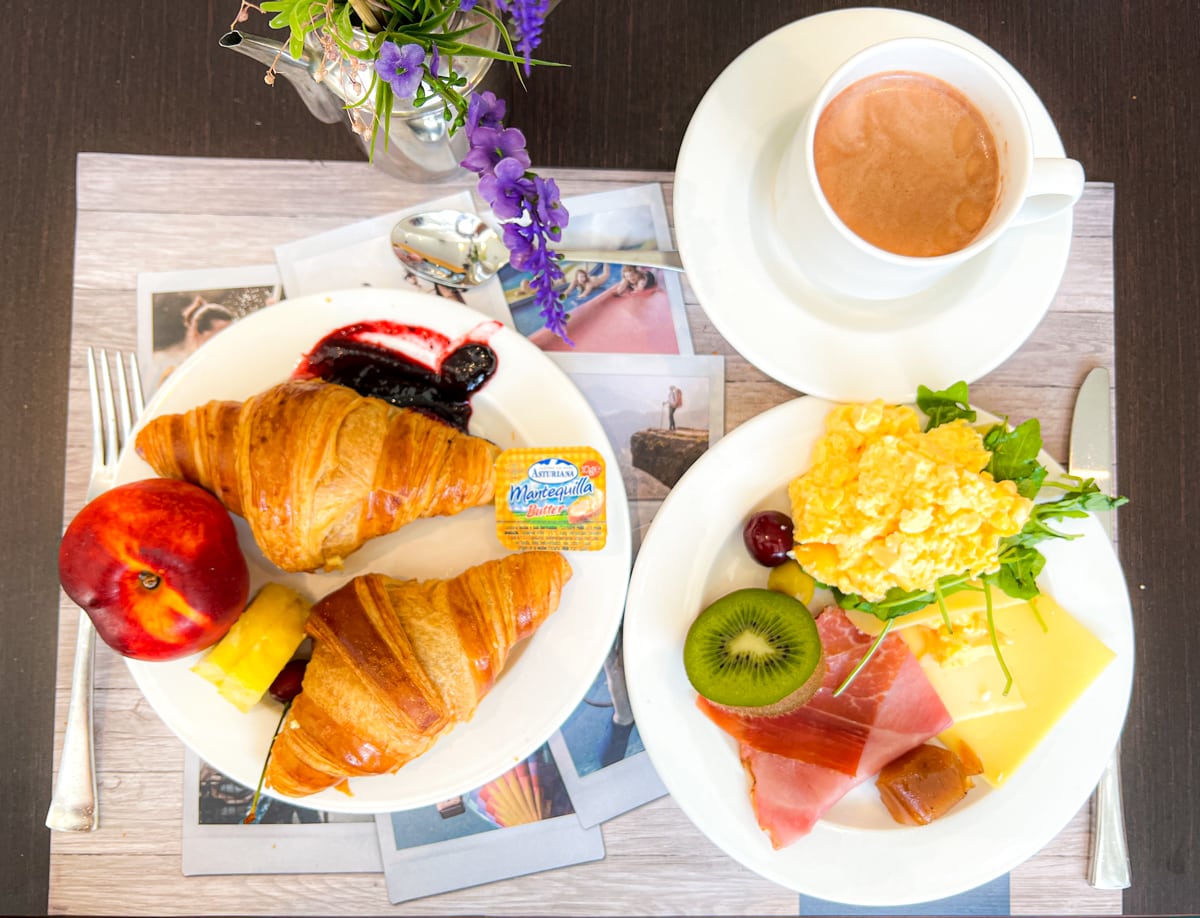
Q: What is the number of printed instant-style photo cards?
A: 7